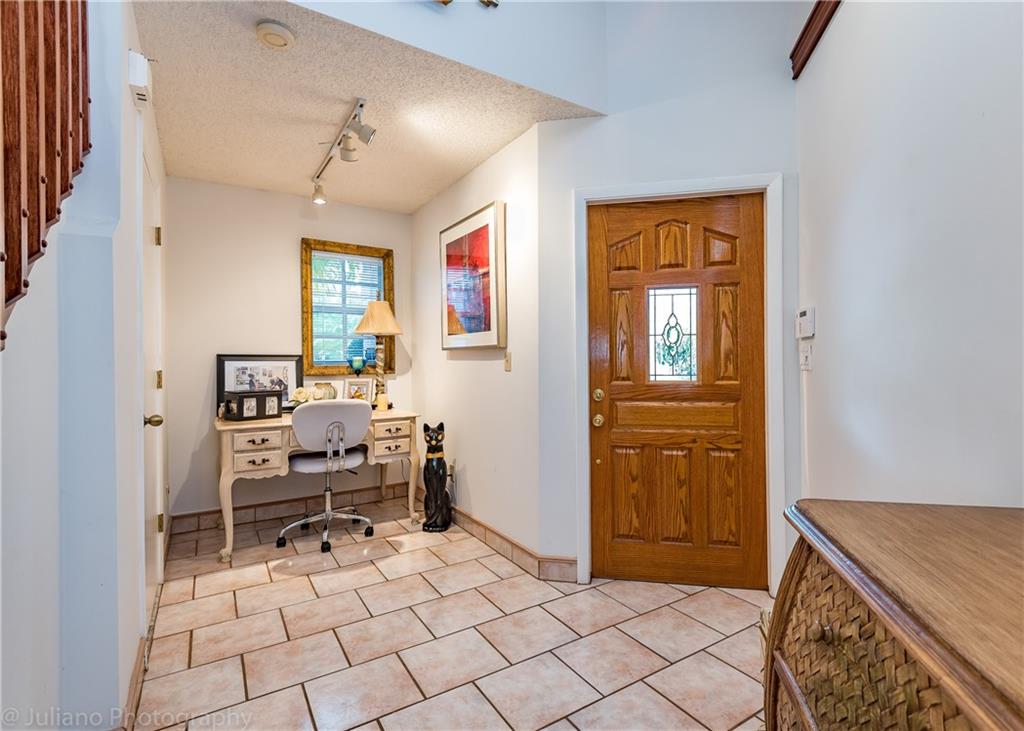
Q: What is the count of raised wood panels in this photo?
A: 9